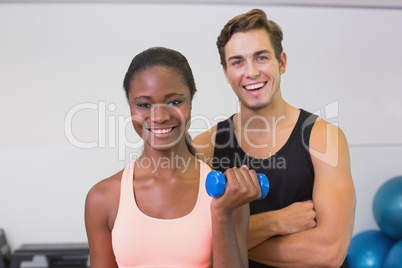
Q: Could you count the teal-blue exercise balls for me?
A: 3